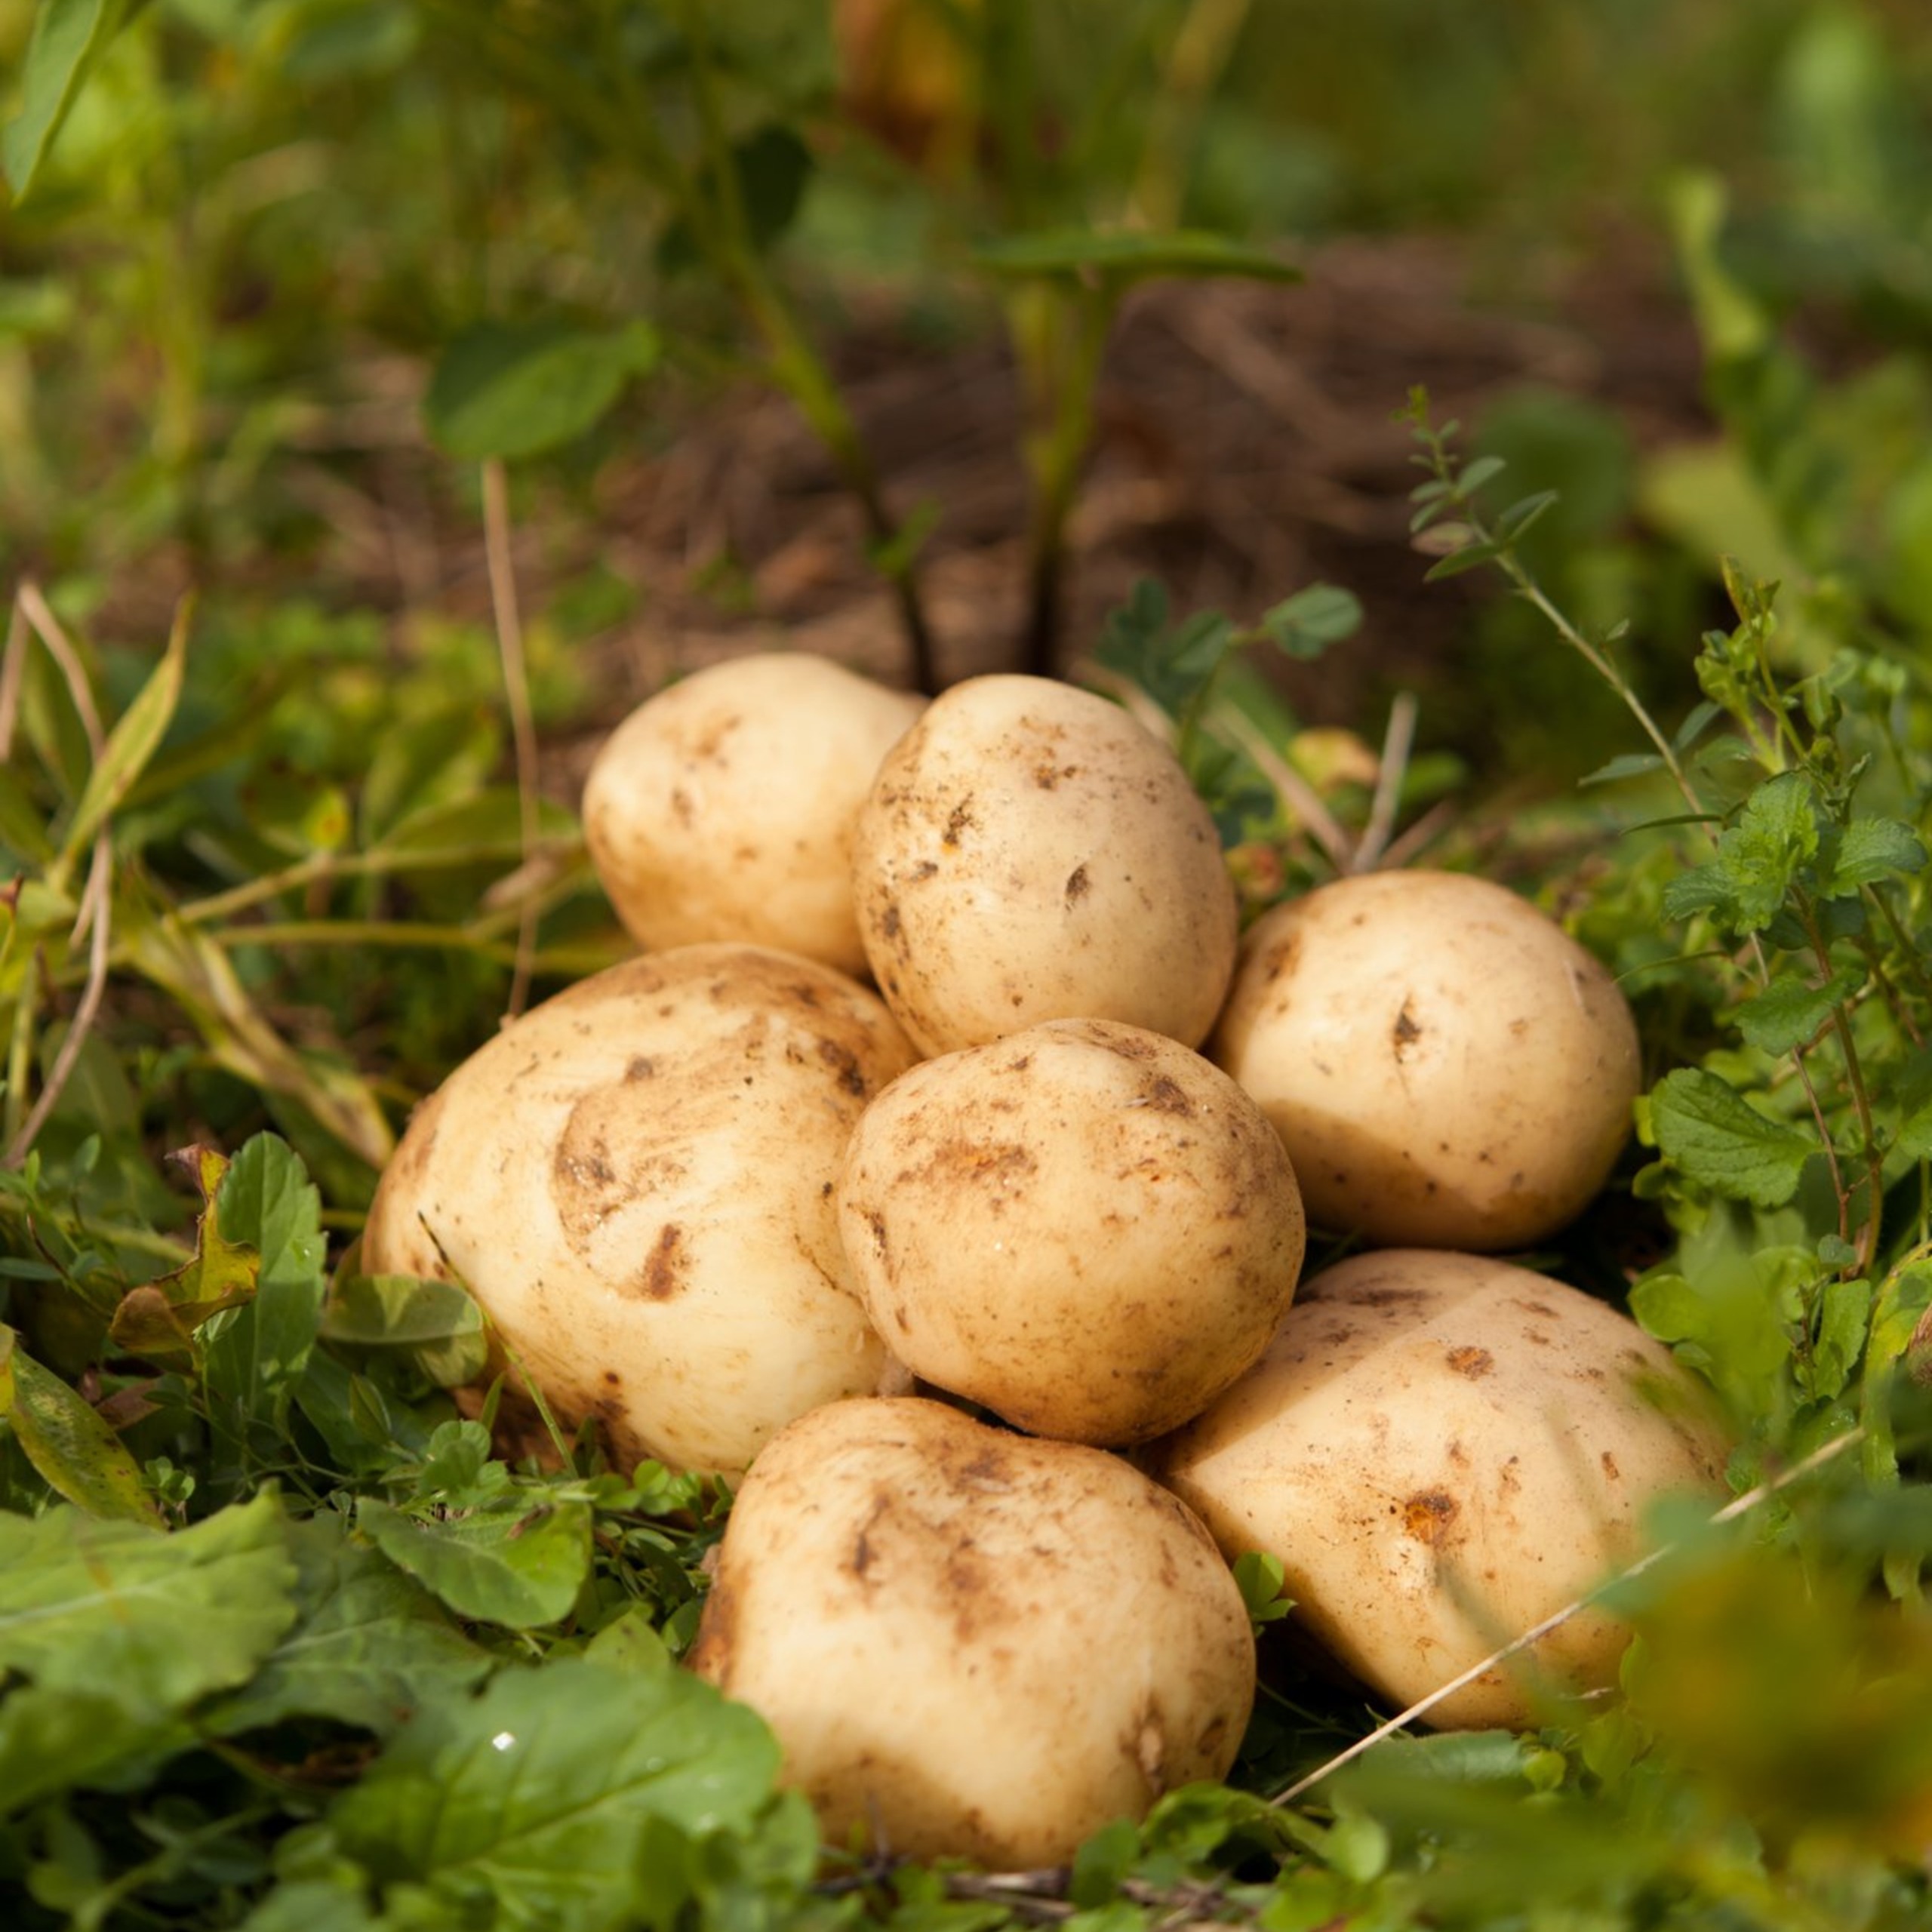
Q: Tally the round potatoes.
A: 7